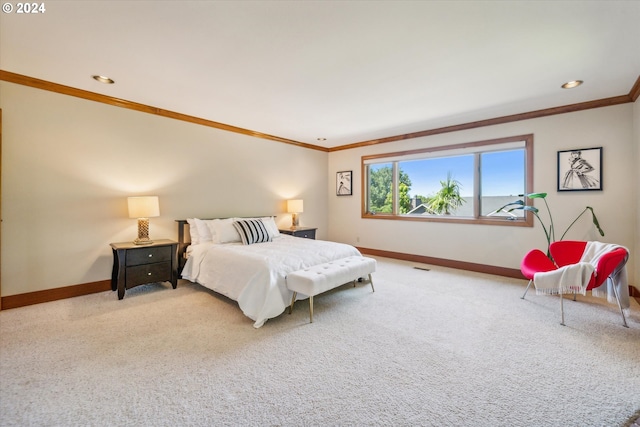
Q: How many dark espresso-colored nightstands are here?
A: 2